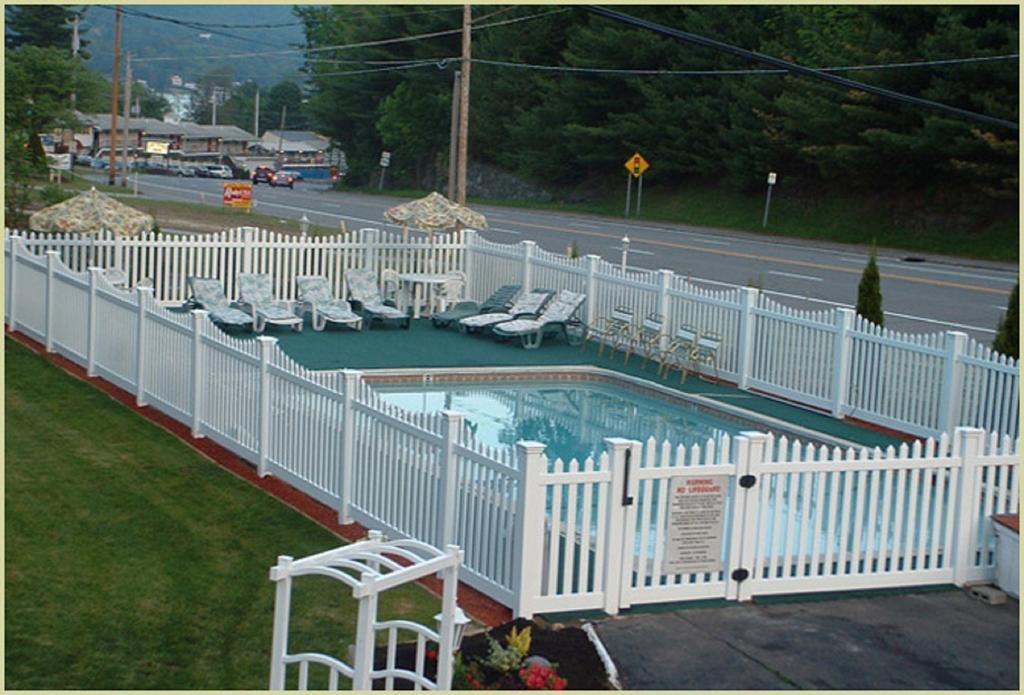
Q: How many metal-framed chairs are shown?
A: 4